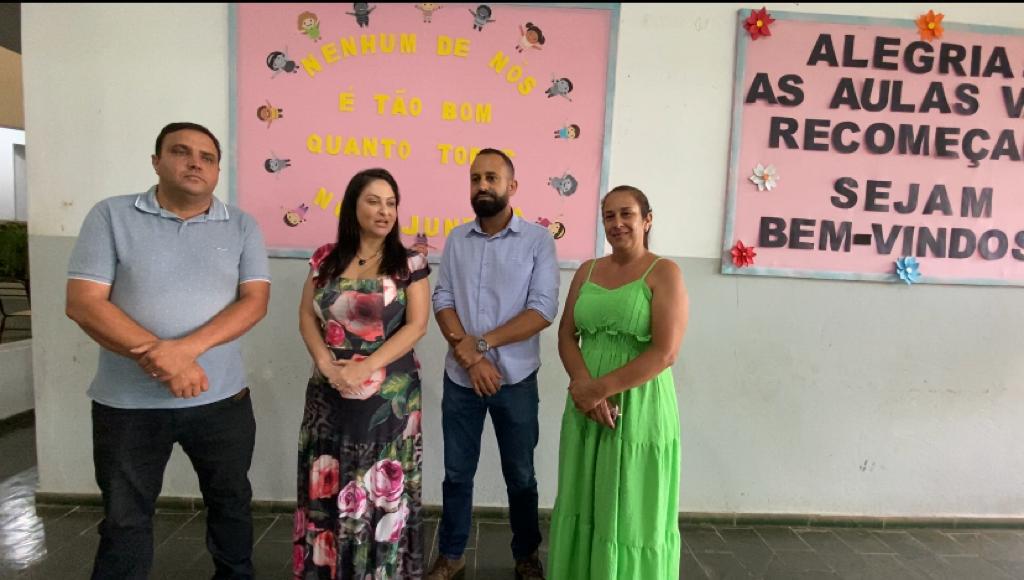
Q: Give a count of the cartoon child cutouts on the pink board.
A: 14